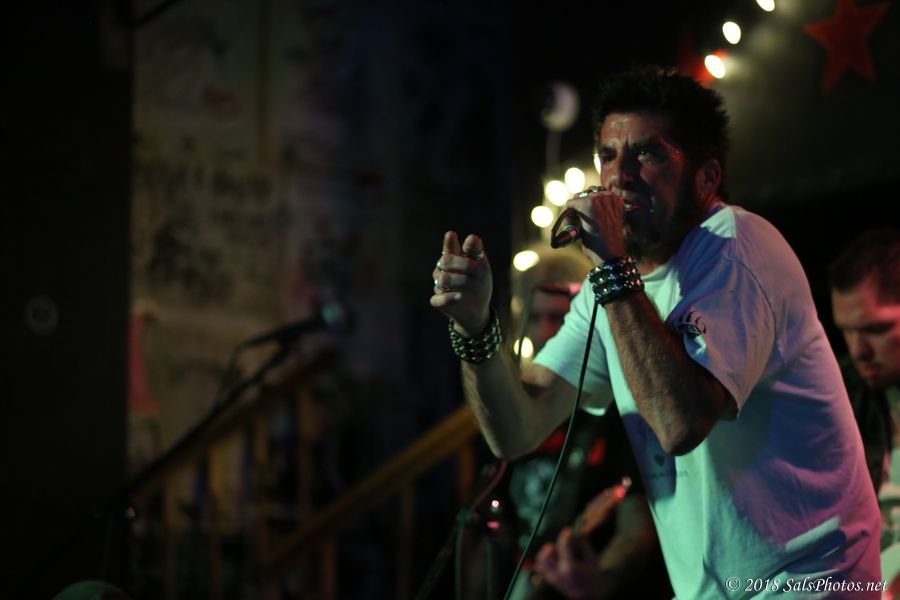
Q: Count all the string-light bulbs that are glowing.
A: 9